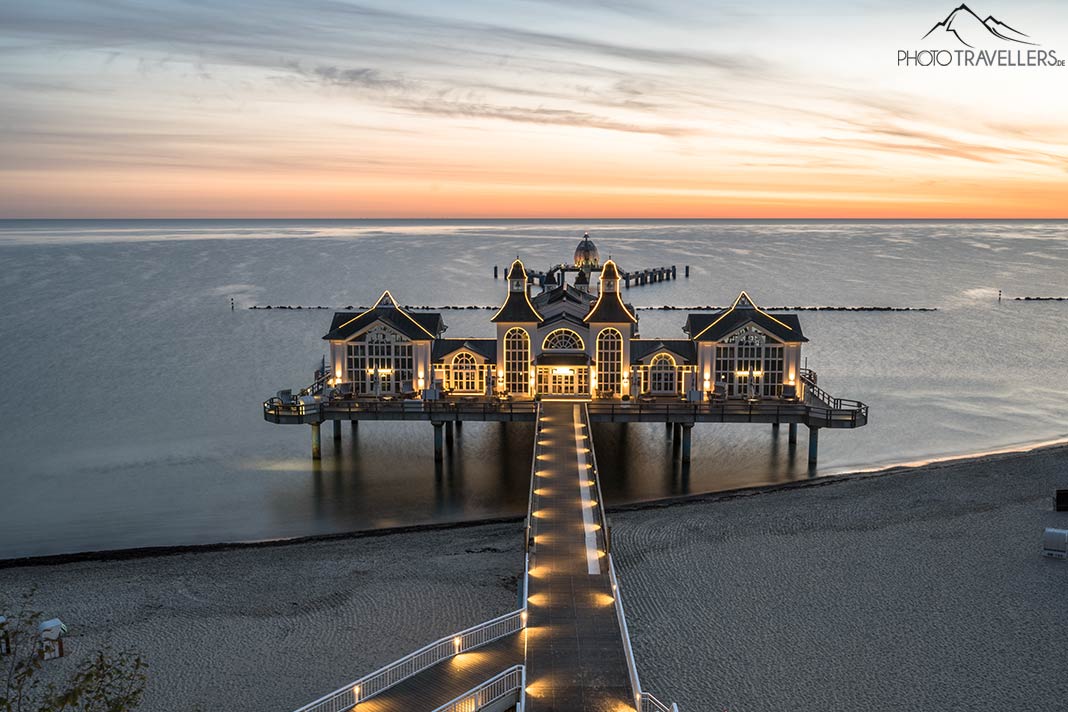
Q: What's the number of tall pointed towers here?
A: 2